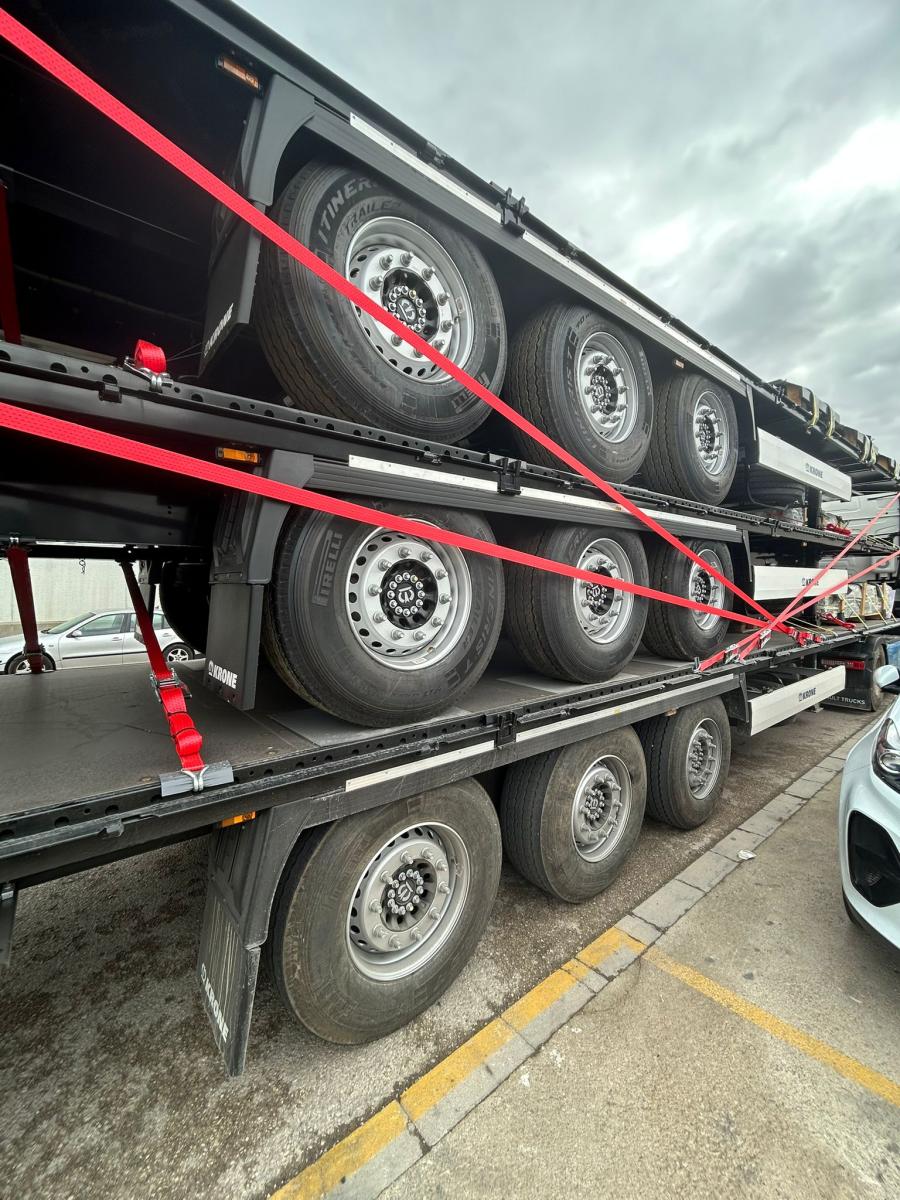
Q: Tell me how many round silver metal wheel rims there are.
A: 9